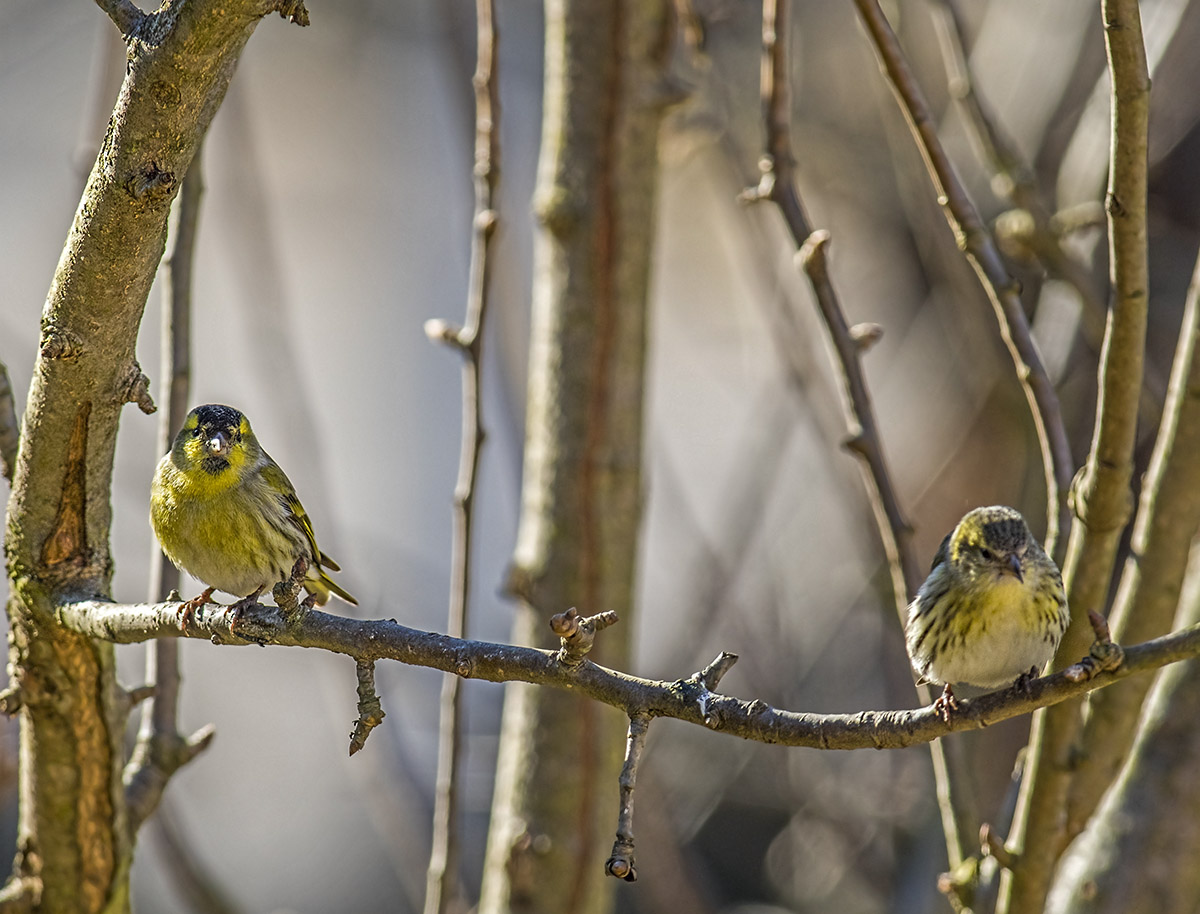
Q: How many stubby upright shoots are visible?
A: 4